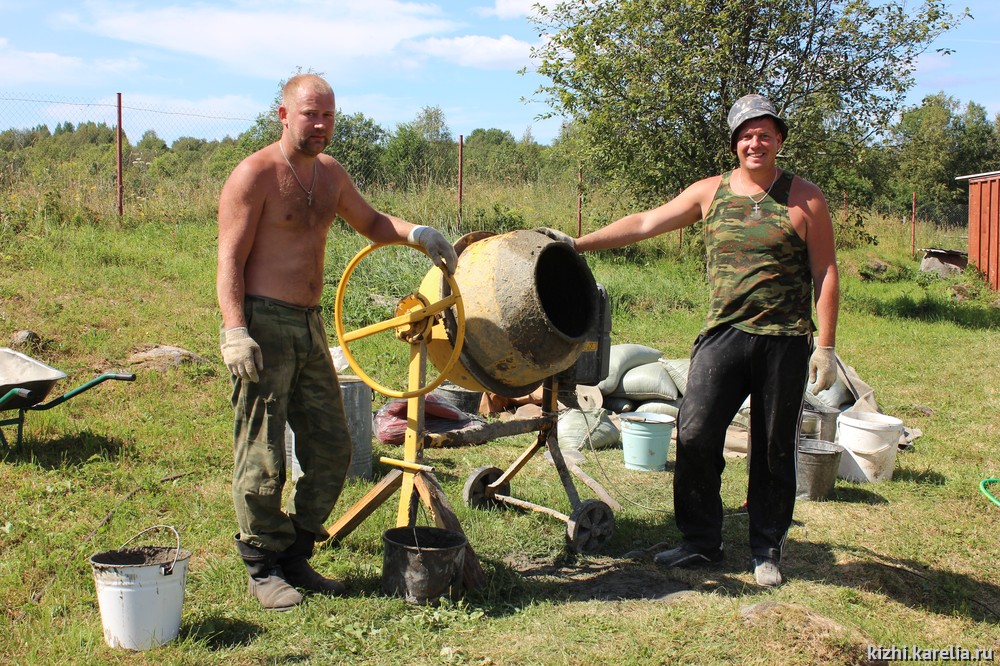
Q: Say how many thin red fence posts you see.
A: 6